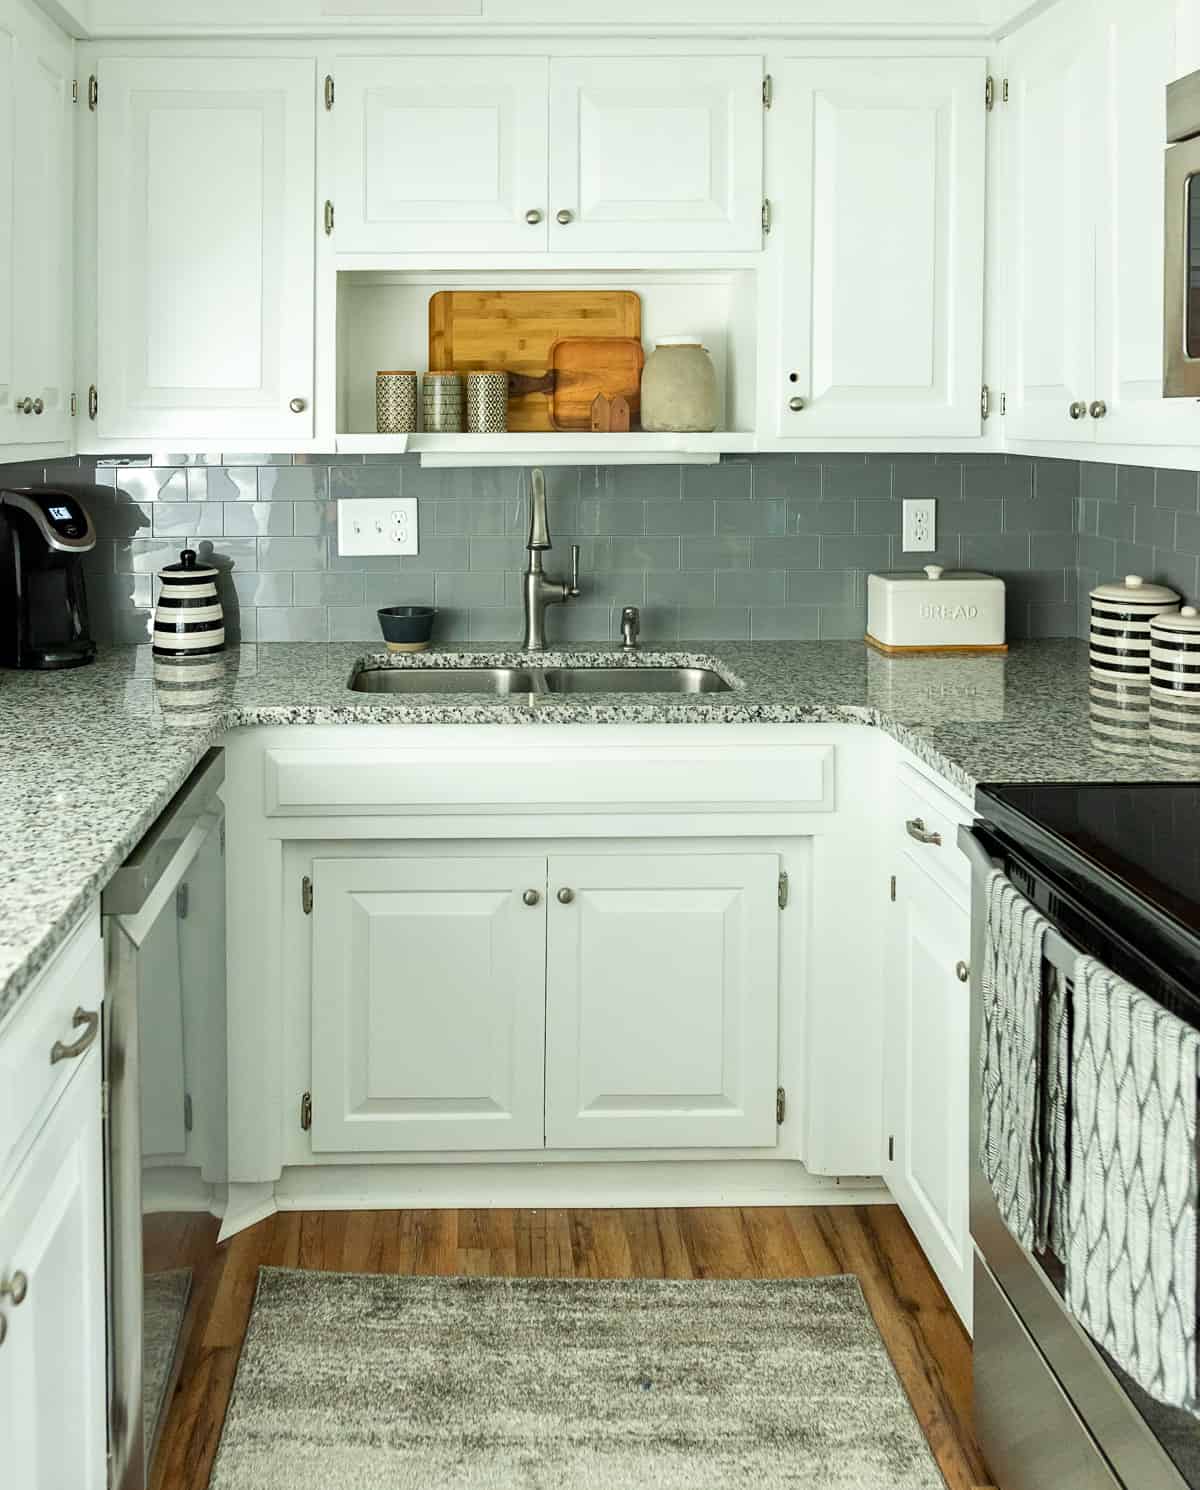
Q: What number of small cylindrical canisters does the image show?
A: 3